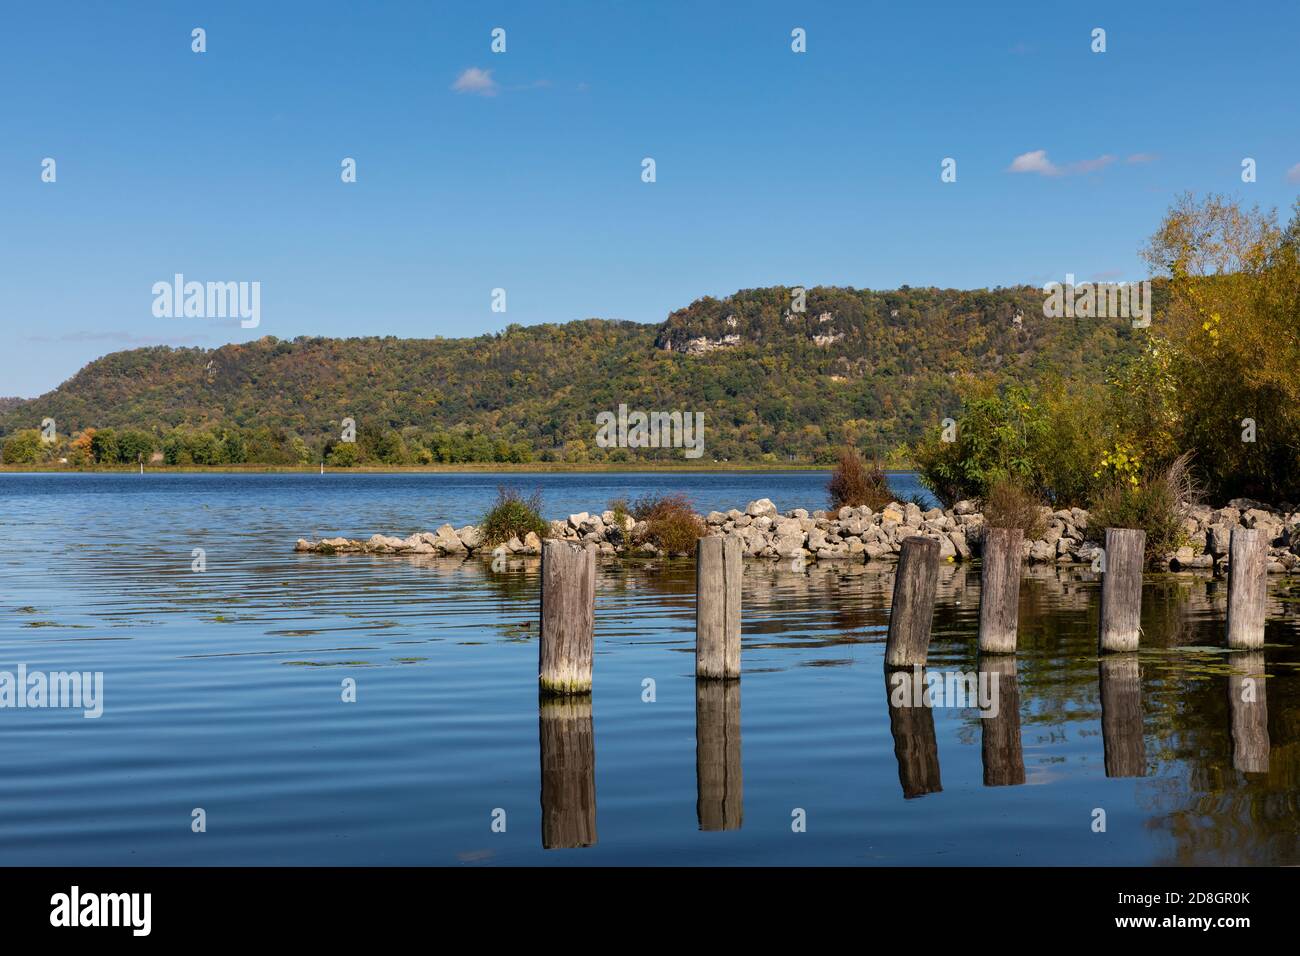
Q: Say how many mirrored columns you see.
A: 6